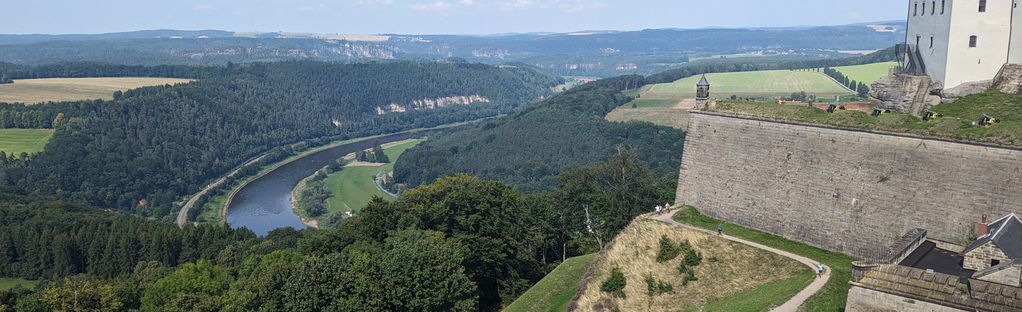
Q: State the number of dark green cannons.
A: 4